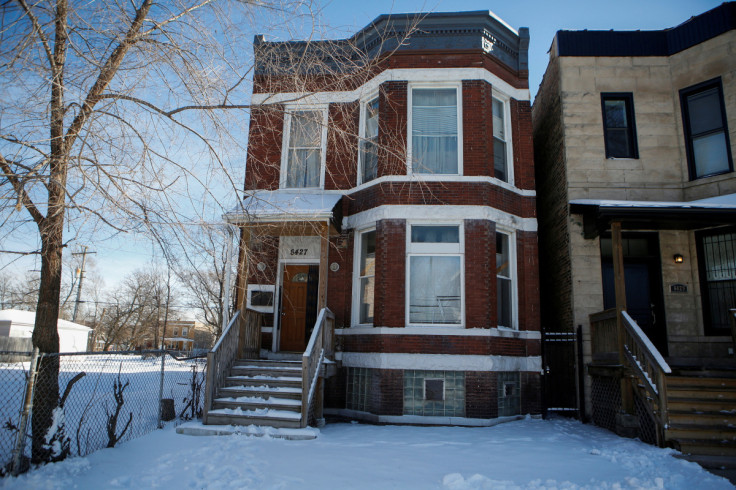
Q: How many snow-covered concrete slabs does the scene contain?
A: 1